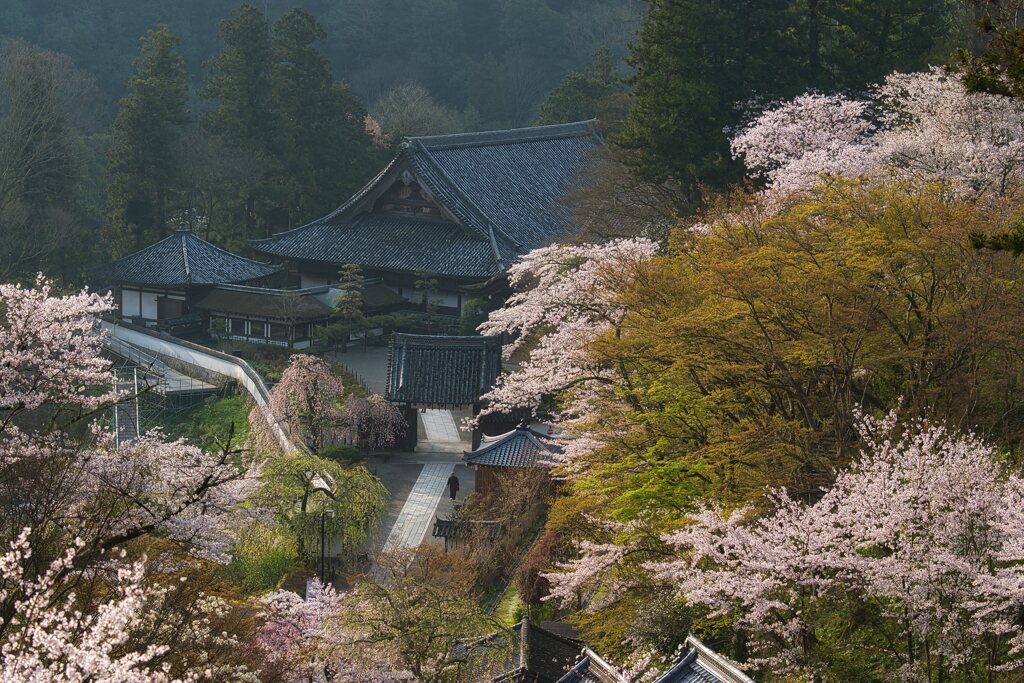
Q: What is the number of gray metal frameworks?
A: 1